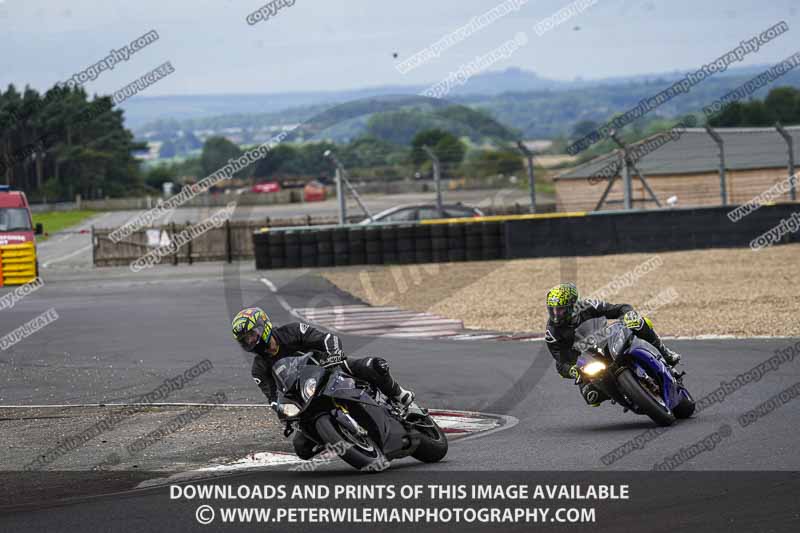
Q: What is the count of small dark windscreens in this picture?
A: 2